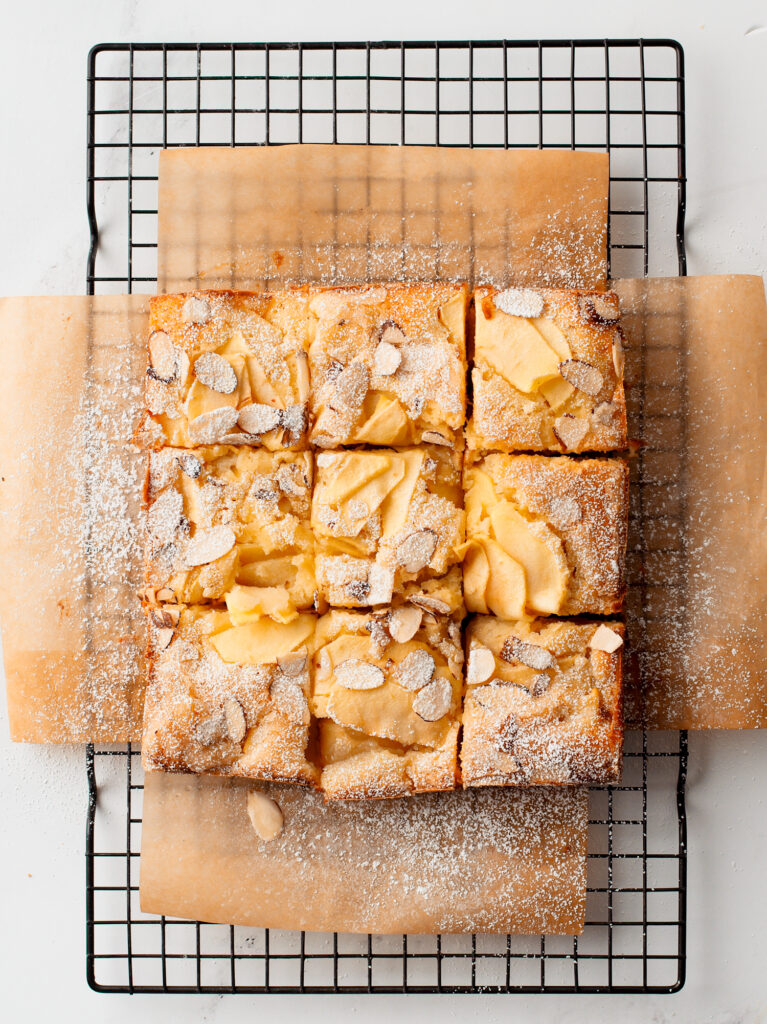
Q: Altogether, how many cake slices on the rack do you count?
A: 9